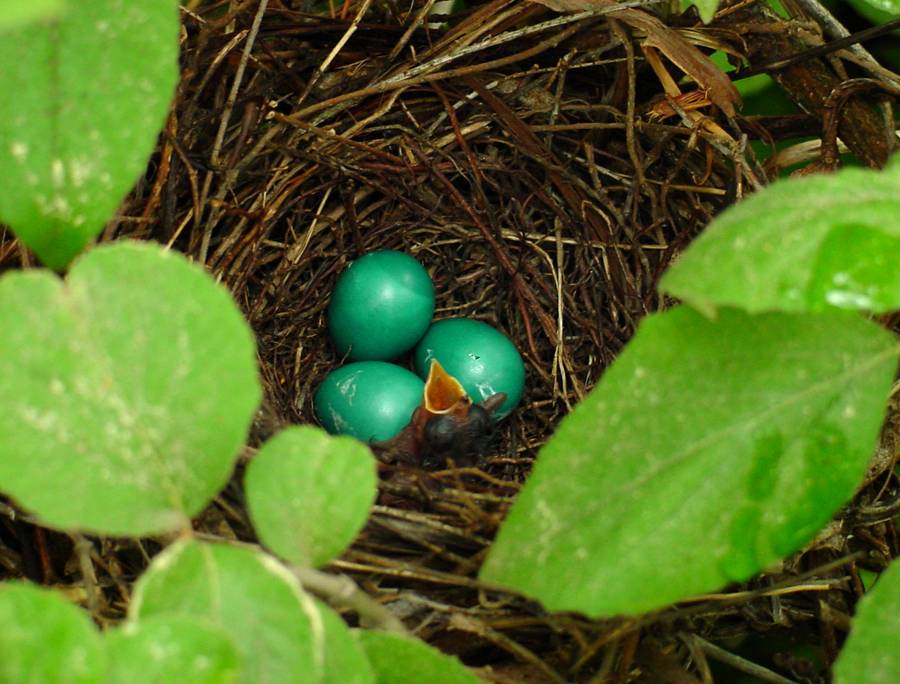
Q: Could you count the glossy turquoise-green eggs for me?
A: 3